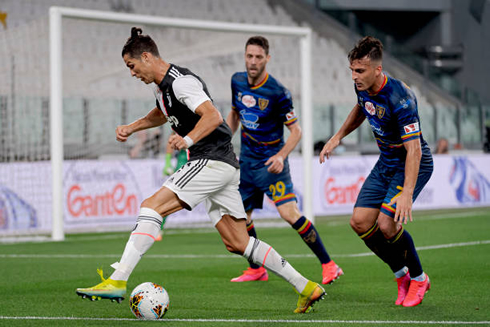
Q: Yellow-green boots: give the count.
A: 2